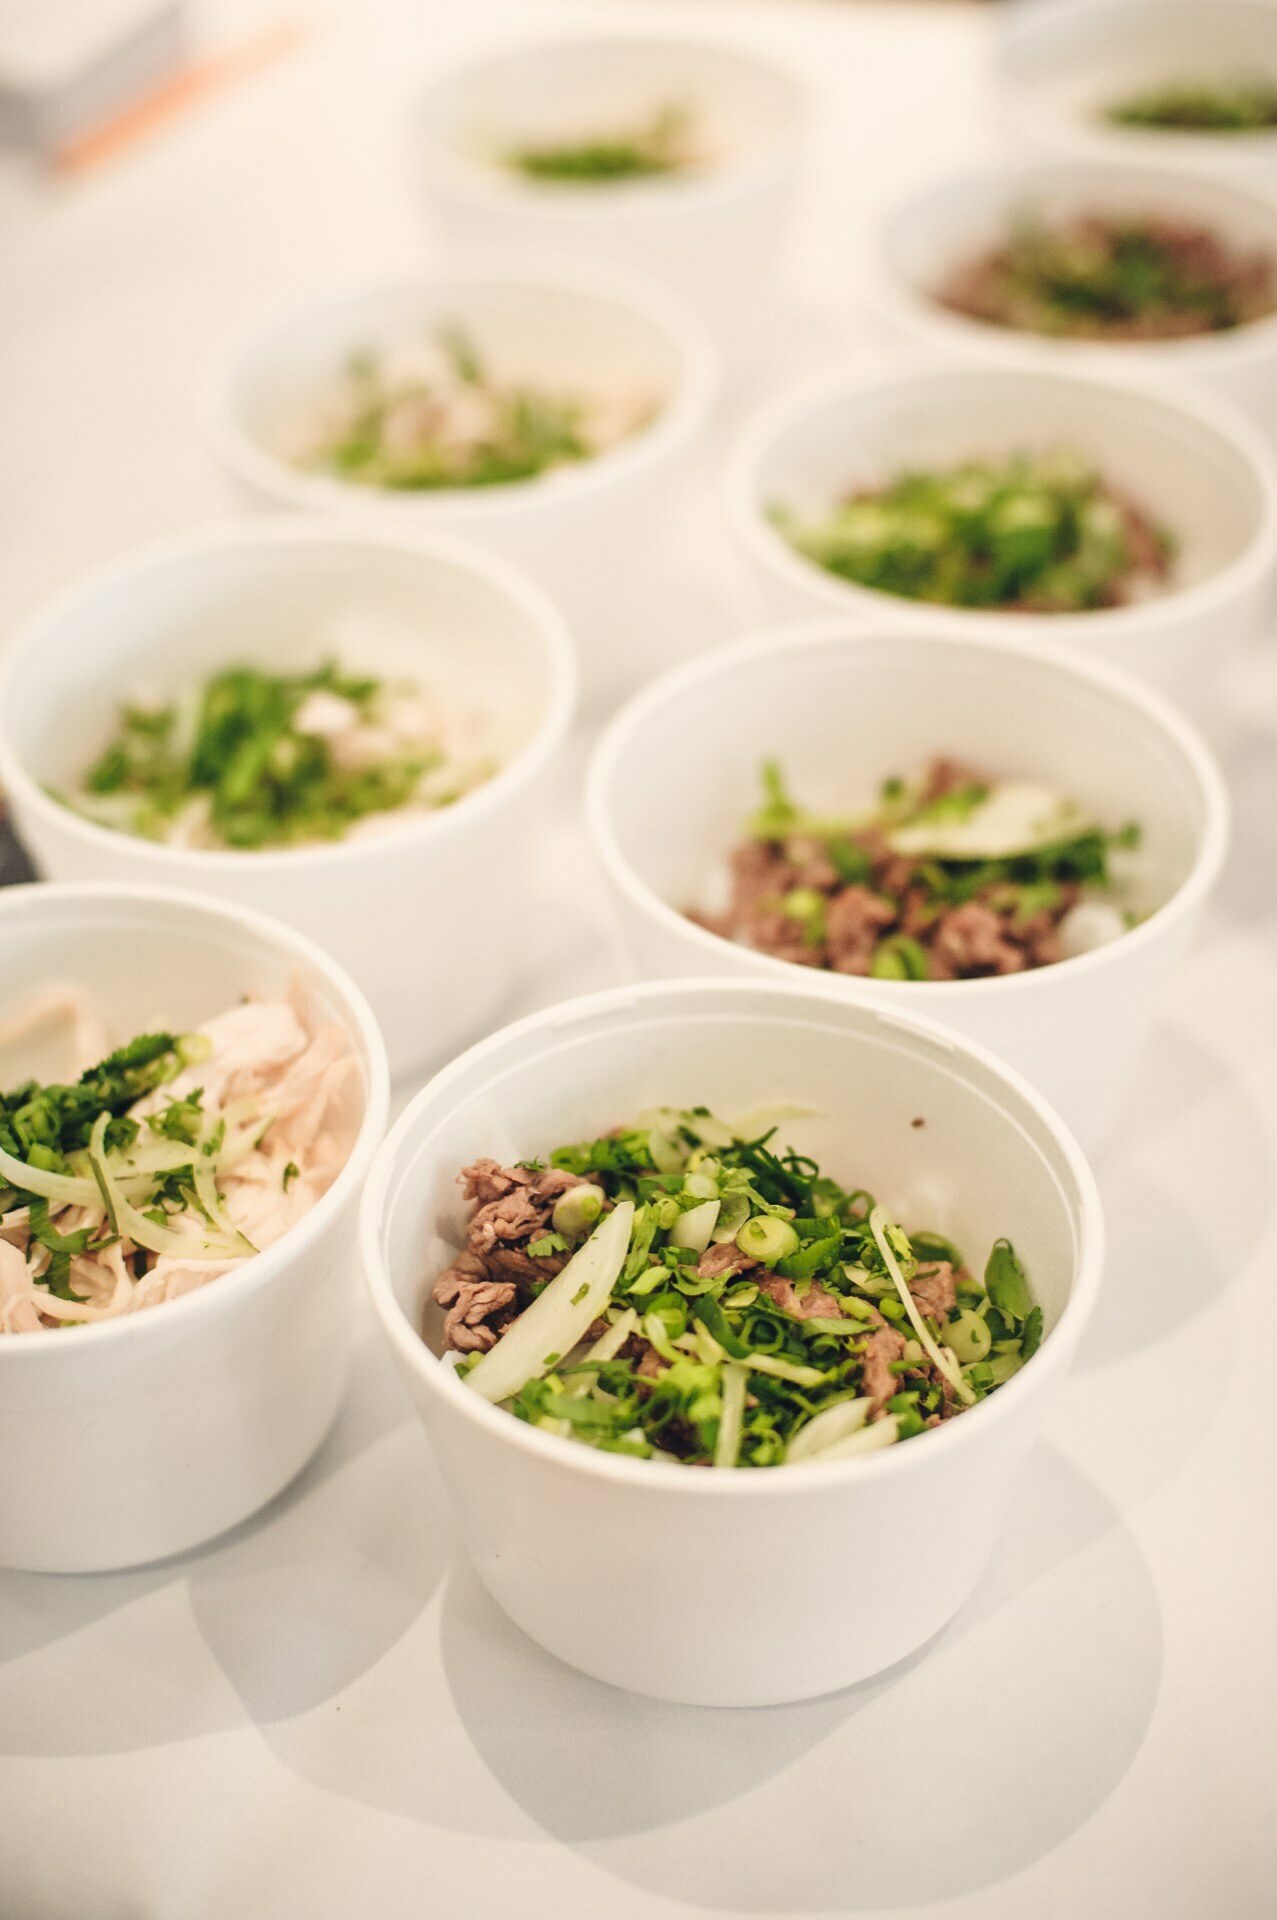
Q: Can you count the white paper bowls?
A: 9